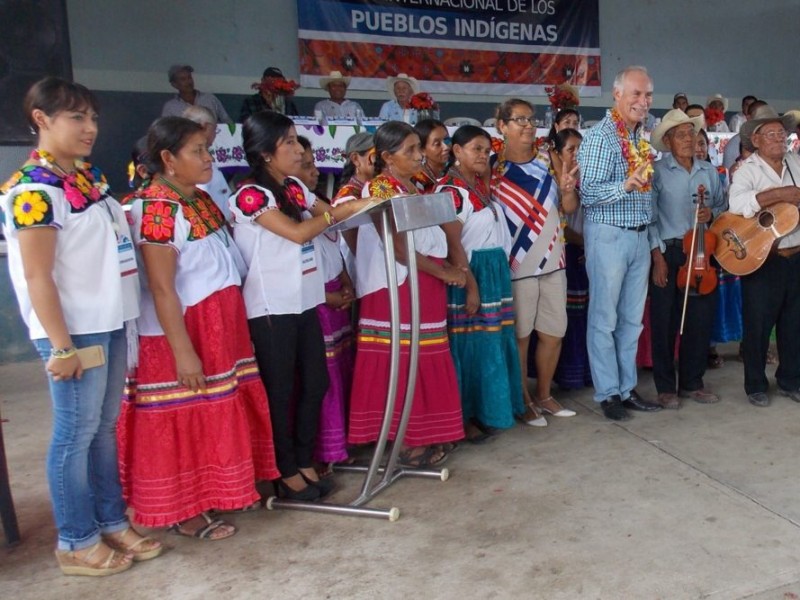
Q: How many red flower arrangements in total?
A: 4